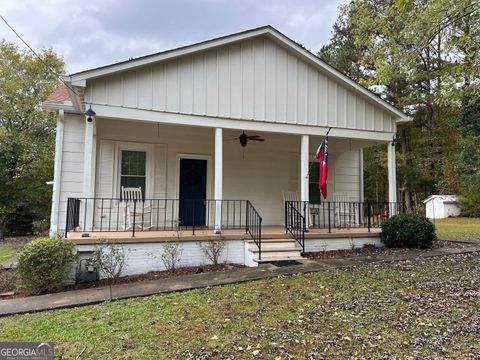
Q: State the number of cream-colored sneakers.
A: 0